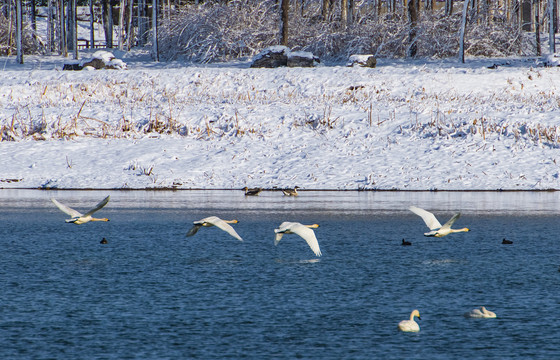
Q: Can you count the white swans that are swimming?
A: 2